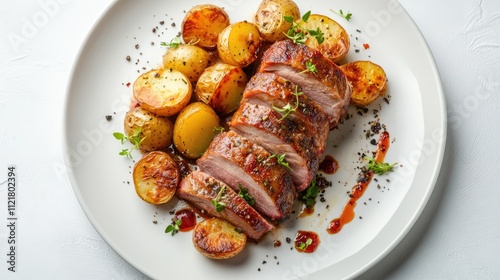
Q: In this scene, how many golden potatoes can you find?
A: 12